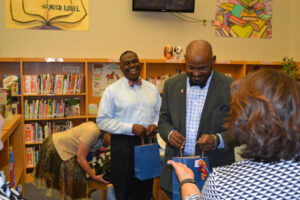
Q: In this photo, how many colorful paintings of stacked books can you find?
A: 1